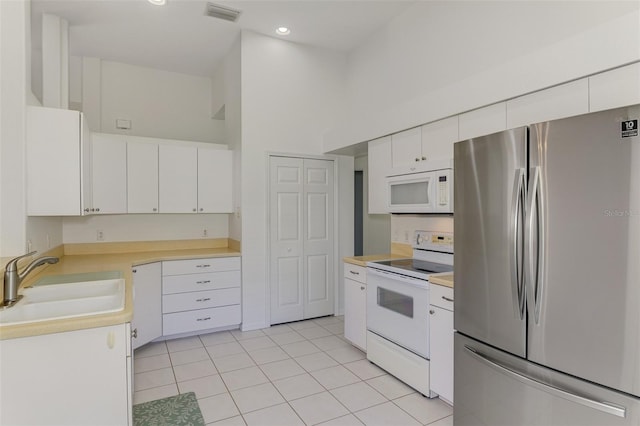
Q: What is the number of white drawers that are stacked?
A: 4